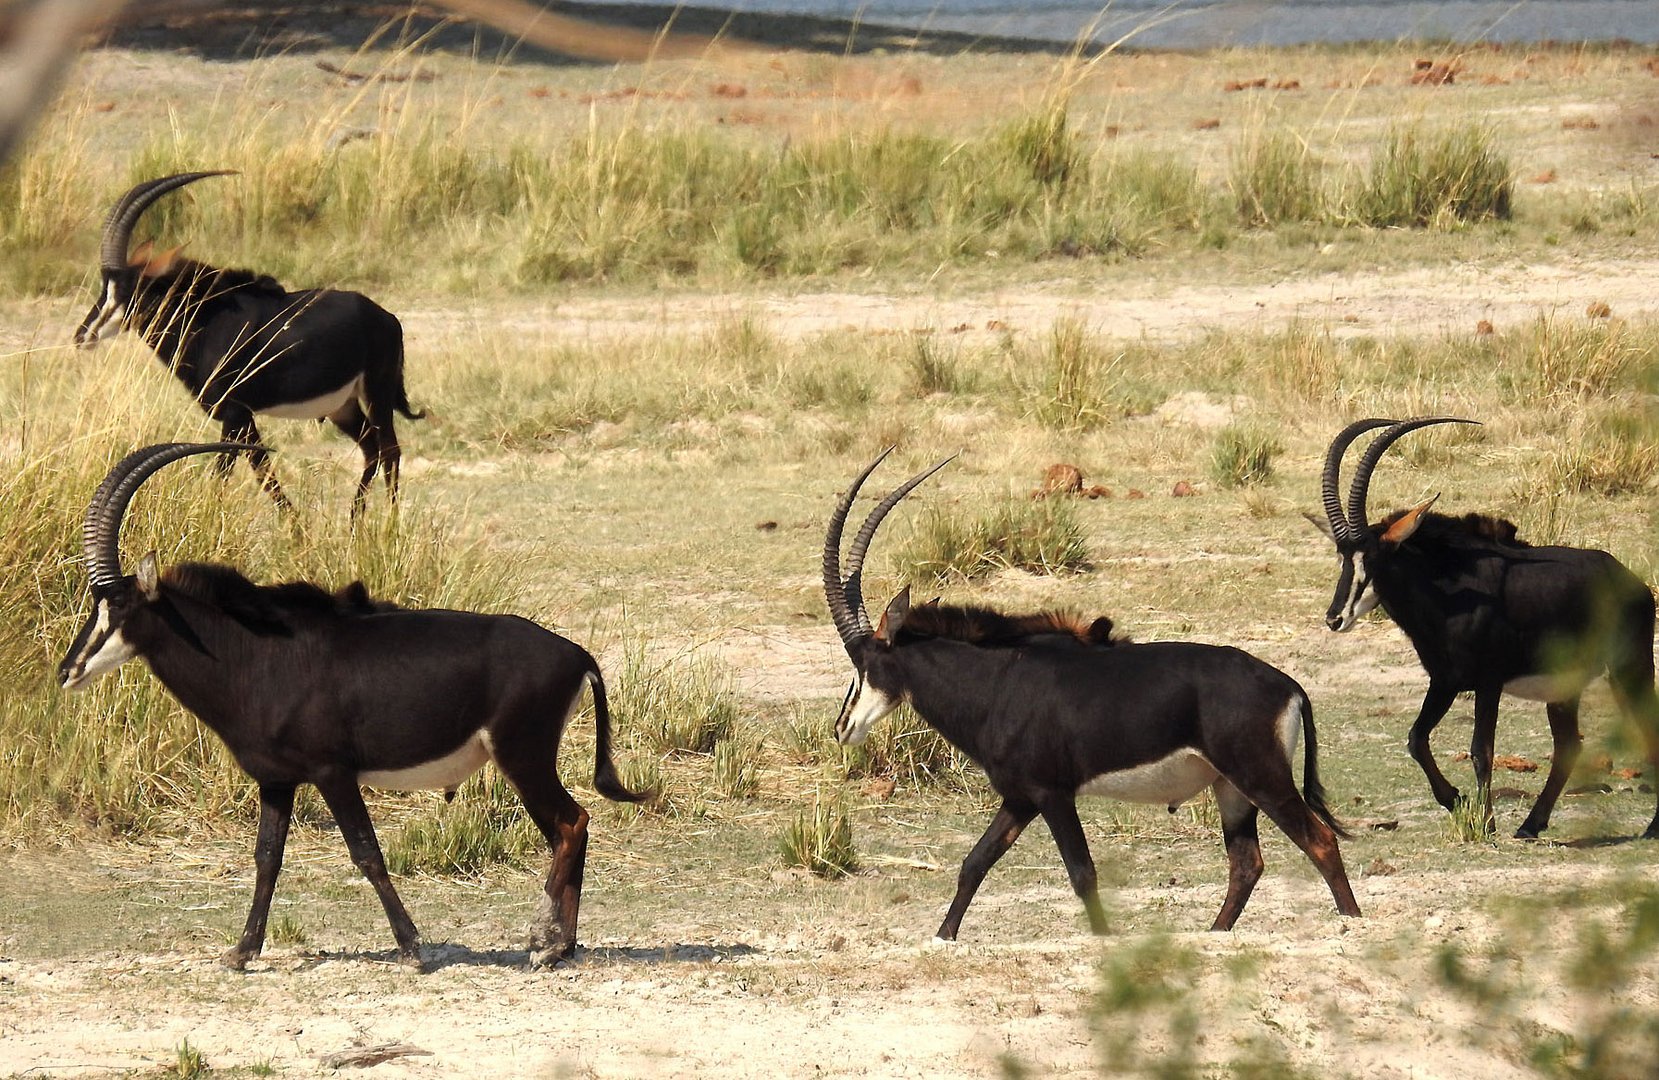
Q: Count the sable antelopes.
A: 4